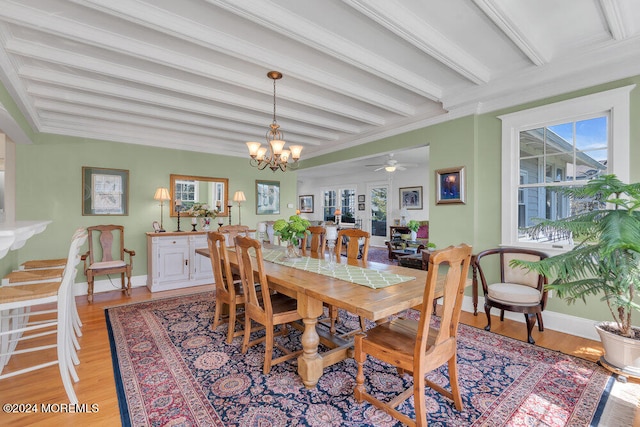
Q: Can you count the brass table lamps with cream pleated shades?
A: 2